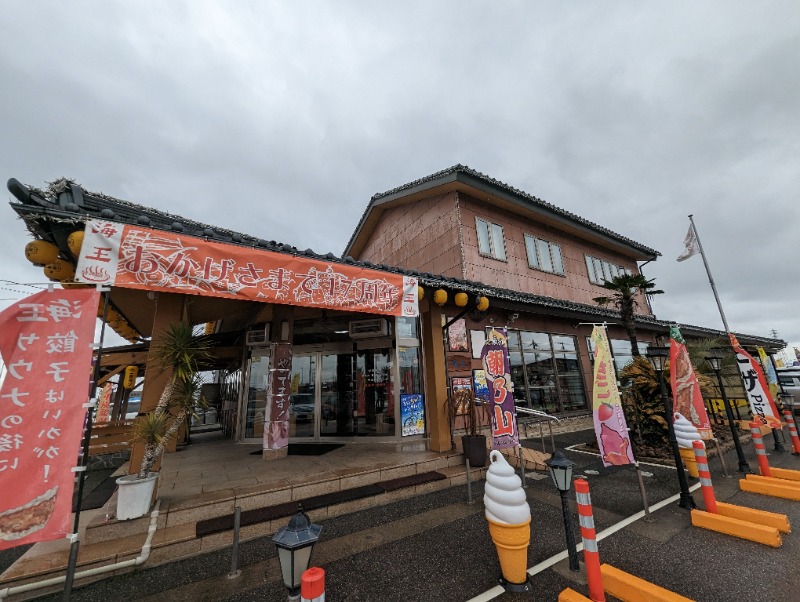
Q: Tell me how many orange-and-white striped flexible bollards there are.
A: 5